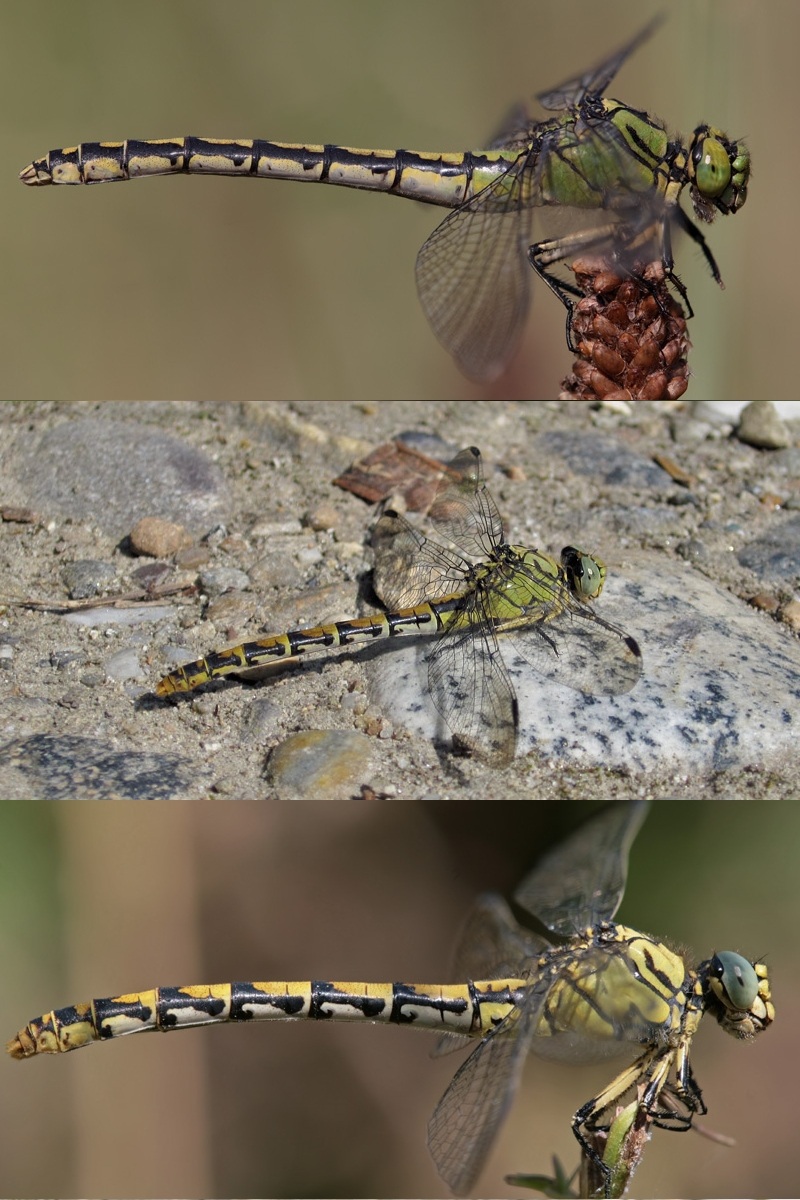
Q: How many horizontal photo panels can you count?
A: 3